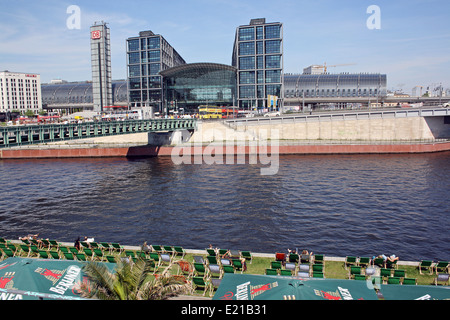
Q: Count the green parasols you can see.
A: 3